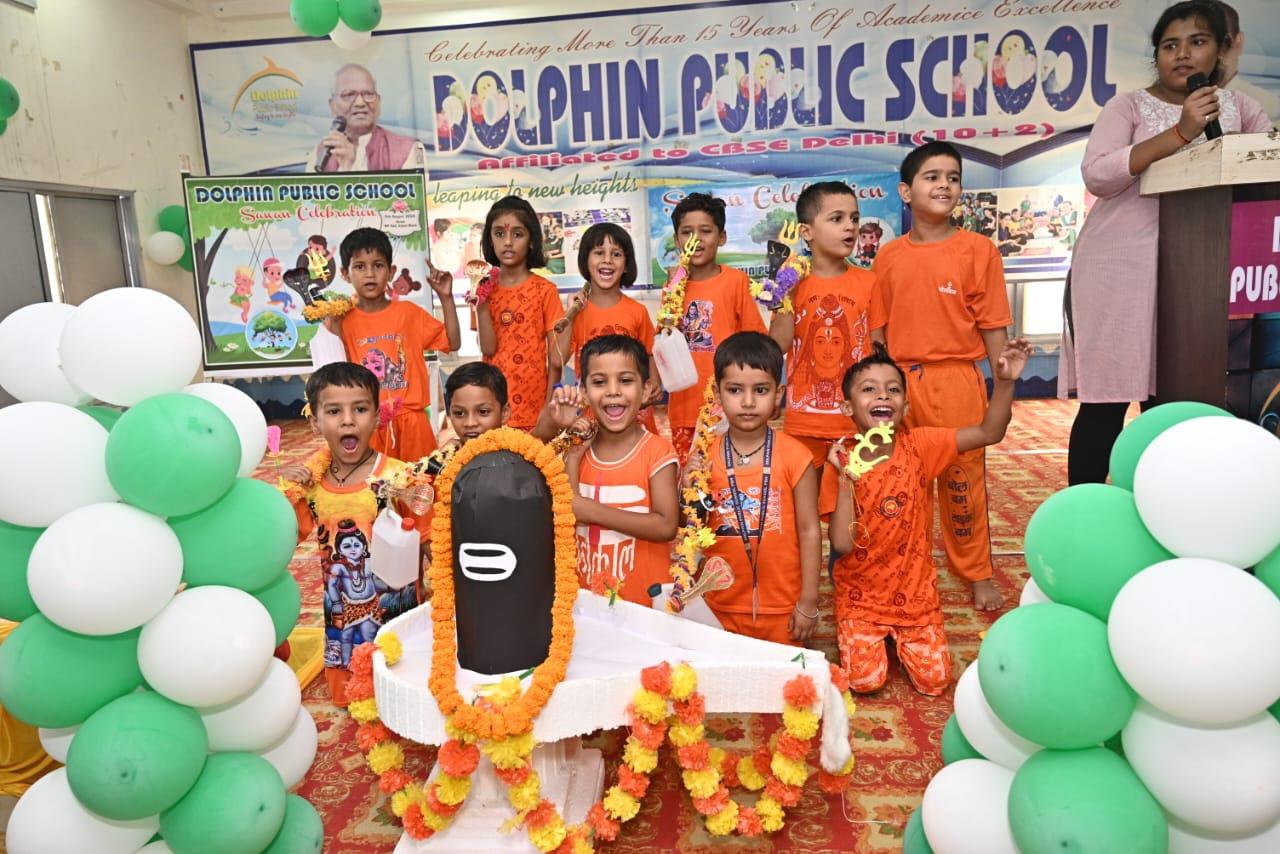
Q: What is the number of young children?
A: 11